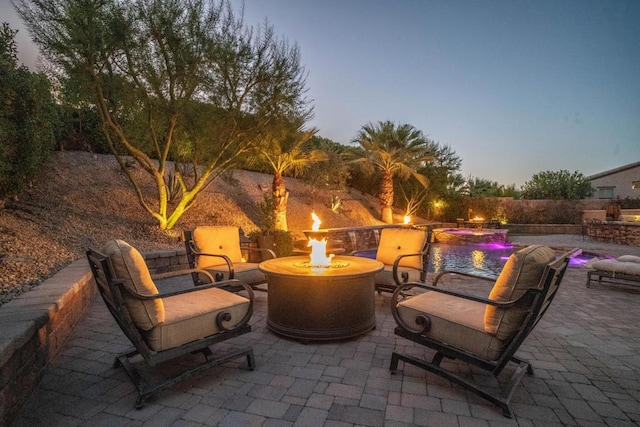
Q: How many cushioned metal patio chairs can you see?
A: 4